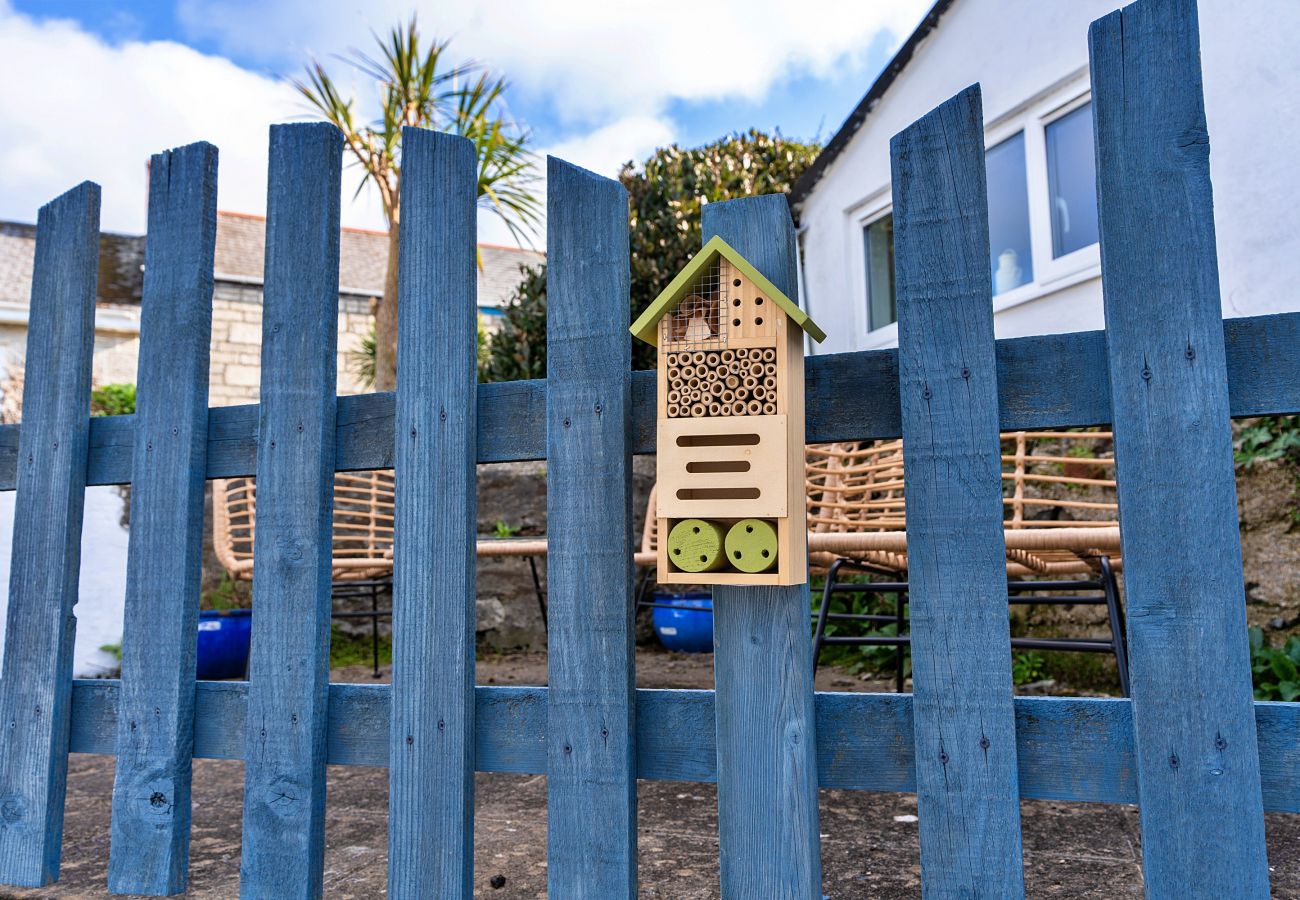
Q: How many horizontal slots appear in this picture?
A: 3